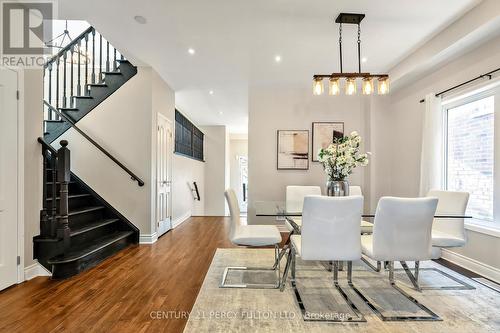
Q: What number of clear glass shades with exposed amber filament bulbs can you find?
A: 5